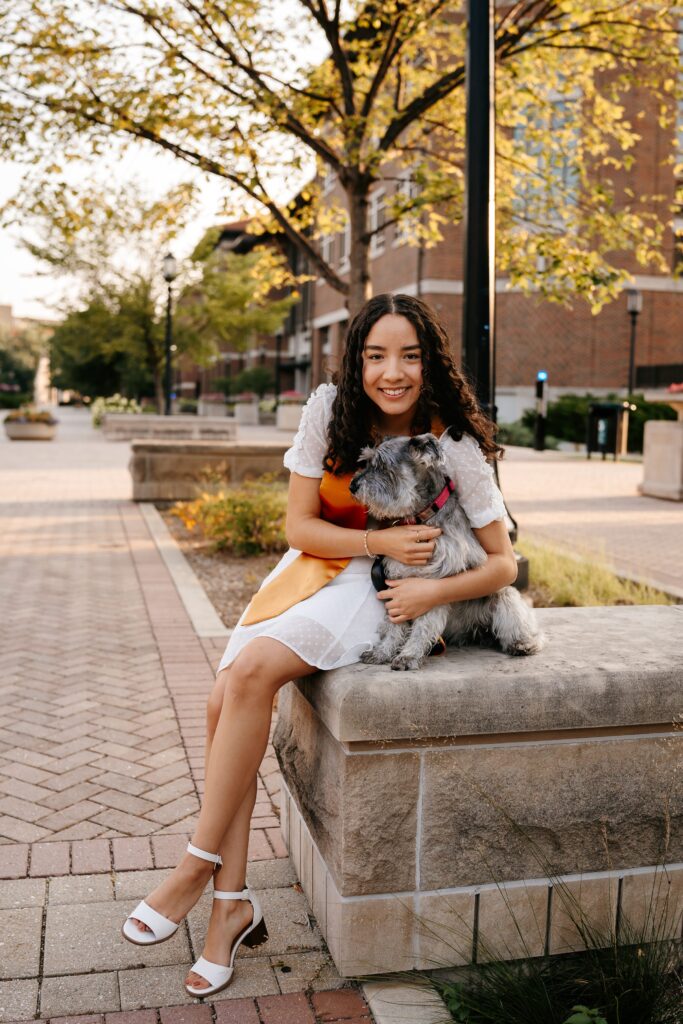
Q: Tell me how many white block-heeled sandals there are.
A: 2